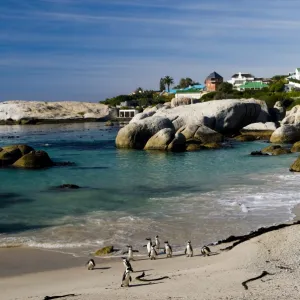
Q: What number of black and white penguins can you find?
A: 10